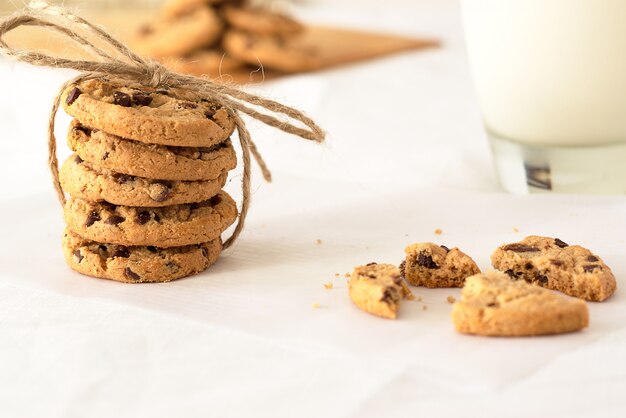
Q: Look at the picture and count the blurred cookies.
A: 5